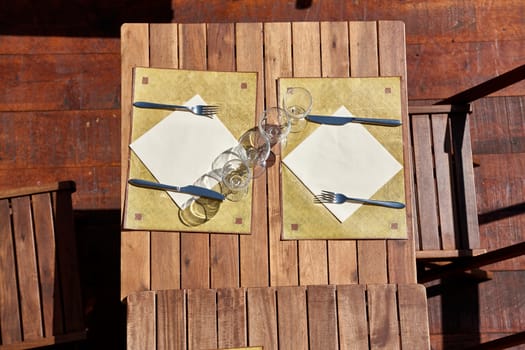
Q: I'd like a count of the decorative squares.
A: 8